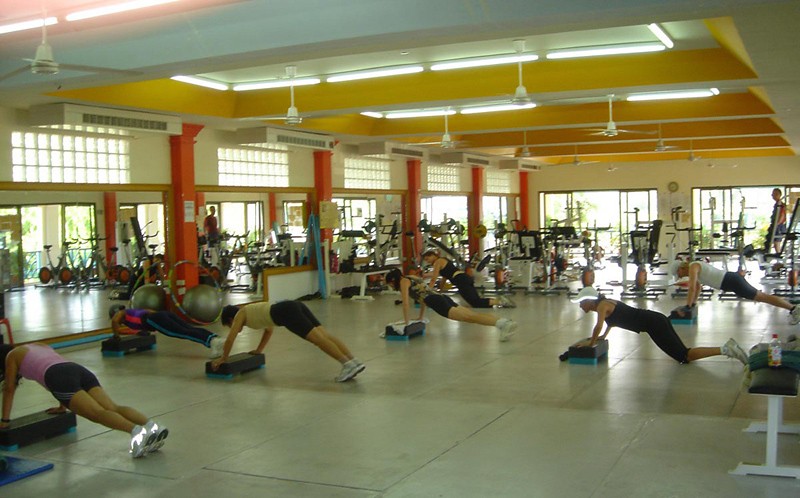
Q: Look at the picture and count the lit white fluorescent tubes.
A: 13